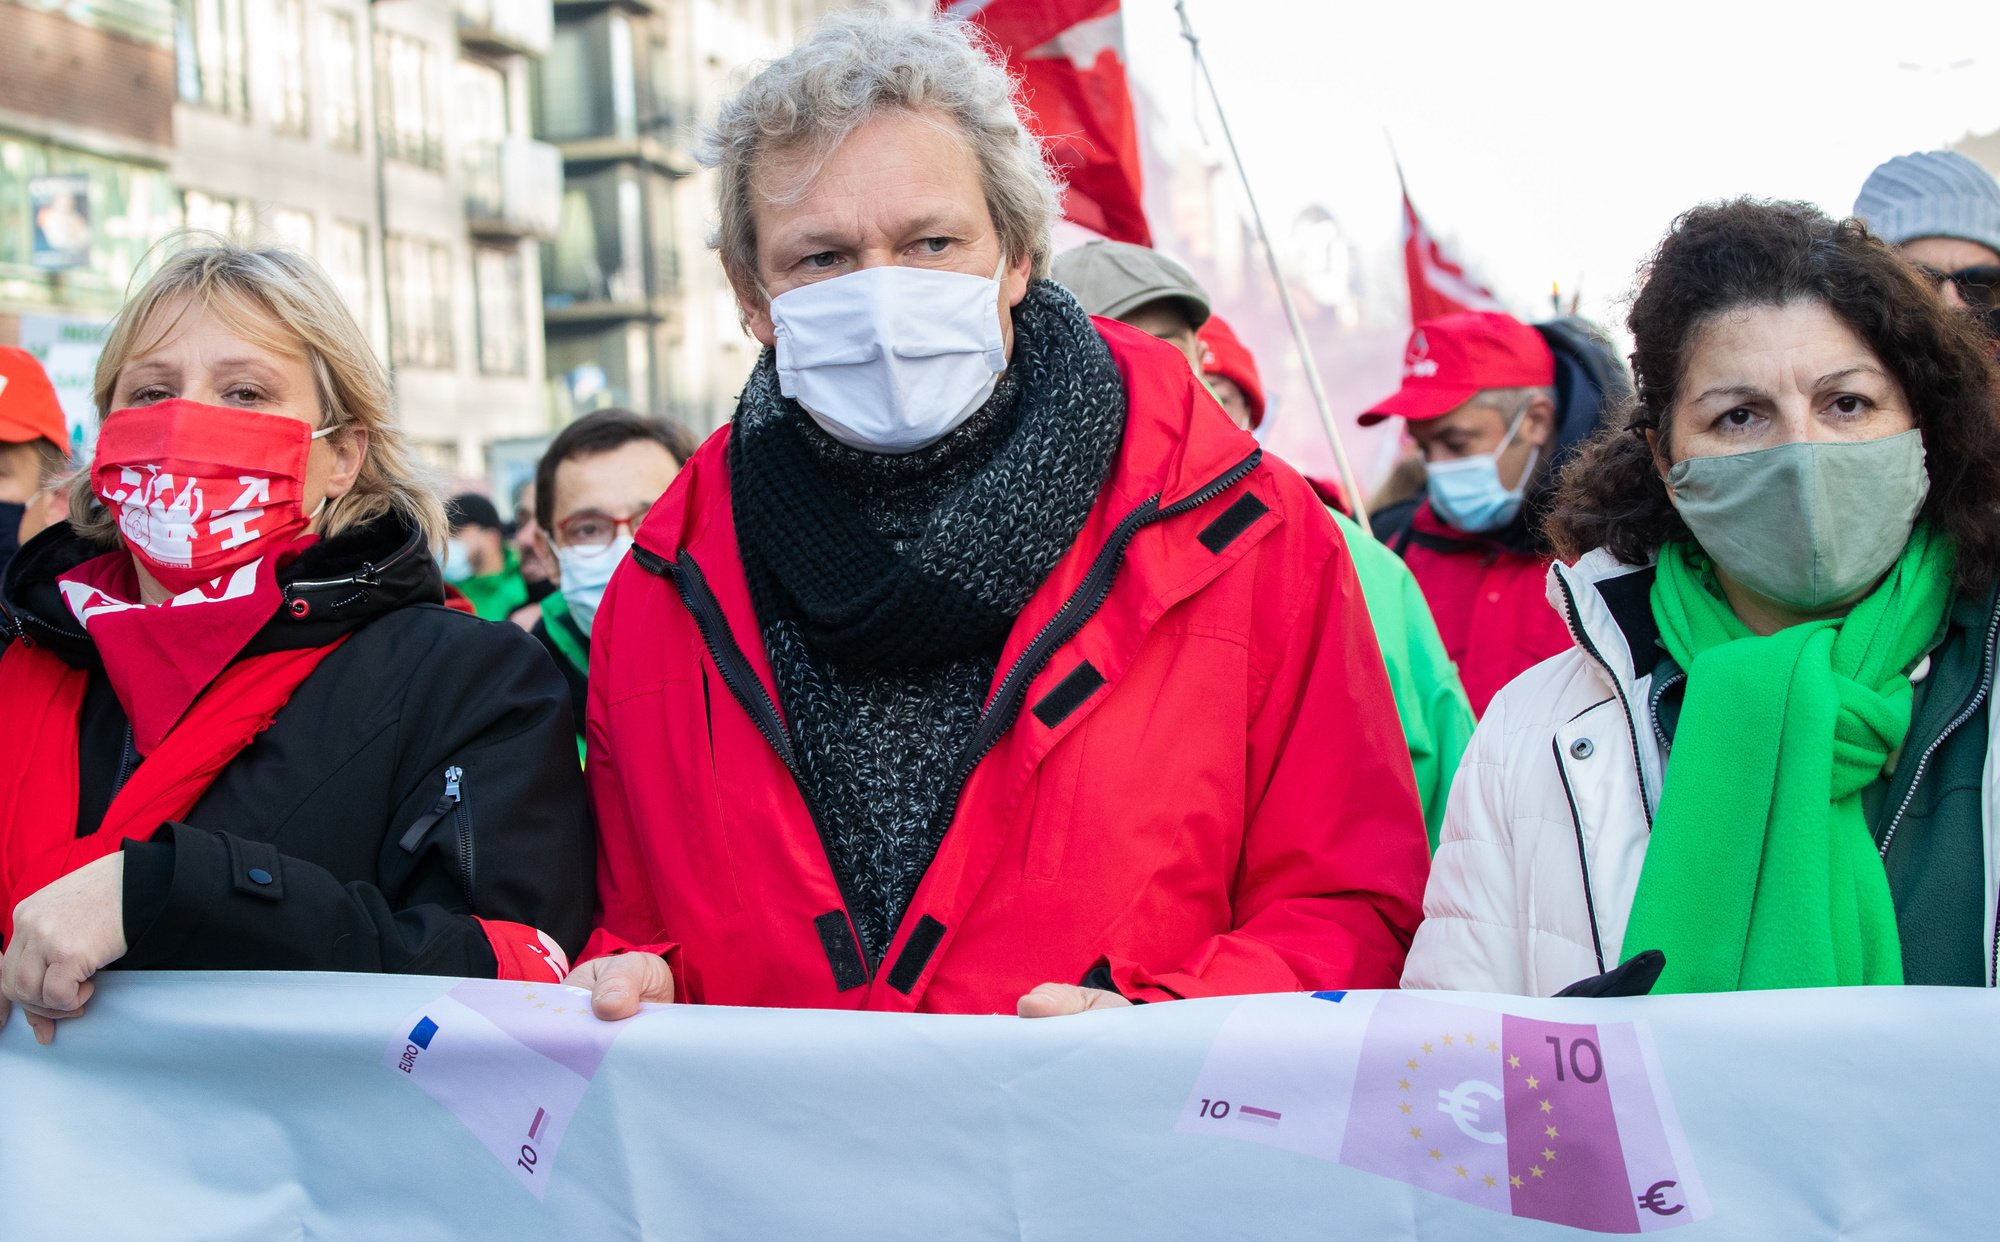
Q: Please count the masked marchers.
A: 7